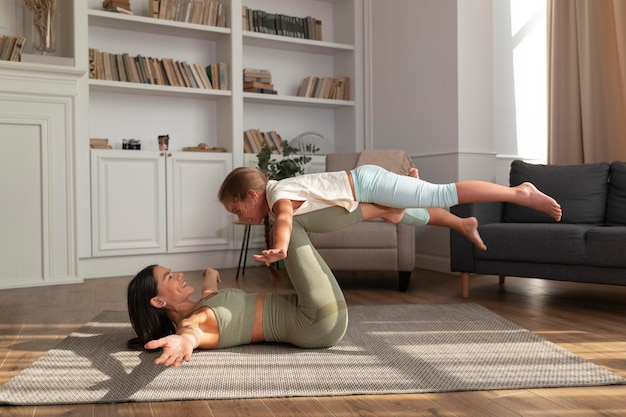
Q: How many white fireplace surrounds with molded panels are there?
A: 1